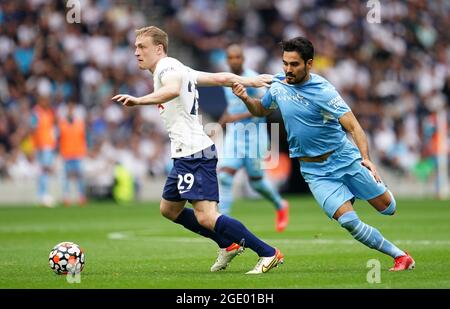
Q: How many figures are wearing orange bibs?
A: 2